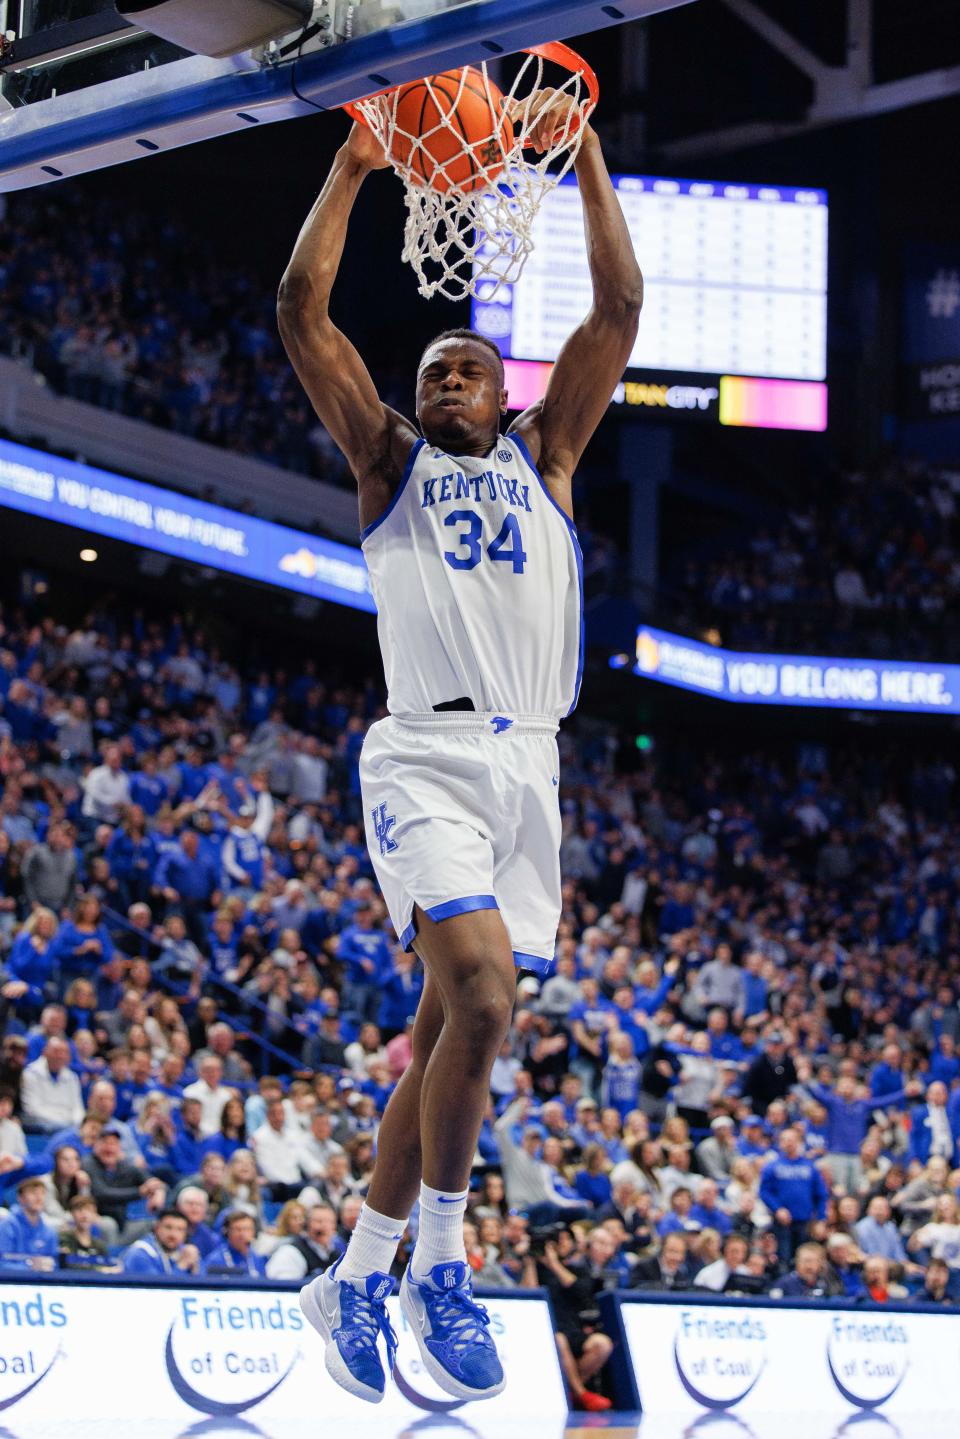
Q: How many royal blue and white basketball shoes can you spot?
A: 2